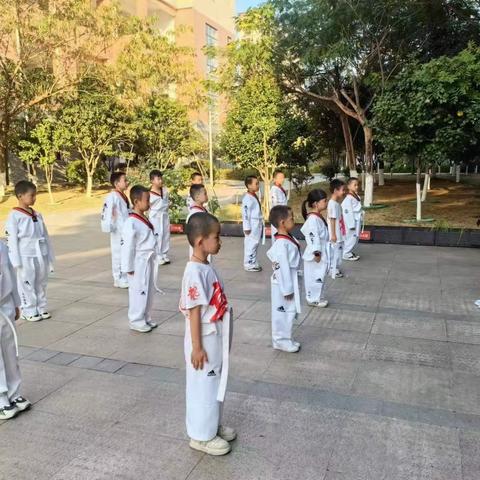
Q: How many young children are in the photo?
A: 14